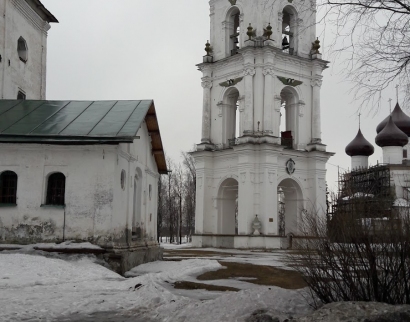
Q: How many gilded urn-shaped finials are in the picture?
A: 4